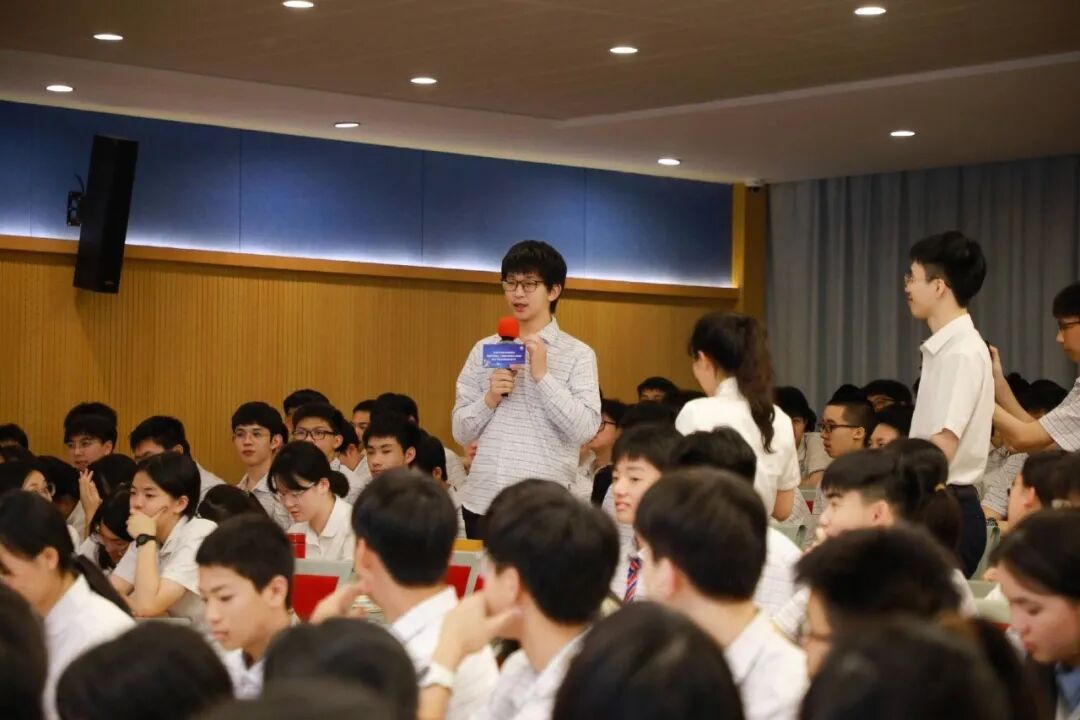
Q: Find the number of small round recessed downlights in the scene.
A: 9